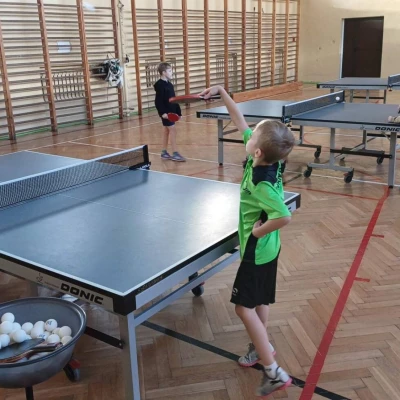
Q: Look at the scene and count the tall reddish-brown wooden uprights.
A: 14